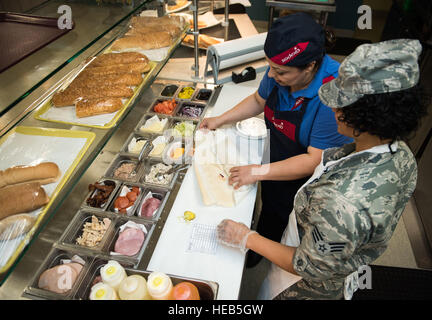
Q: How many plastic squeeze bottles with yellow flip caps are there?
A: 3